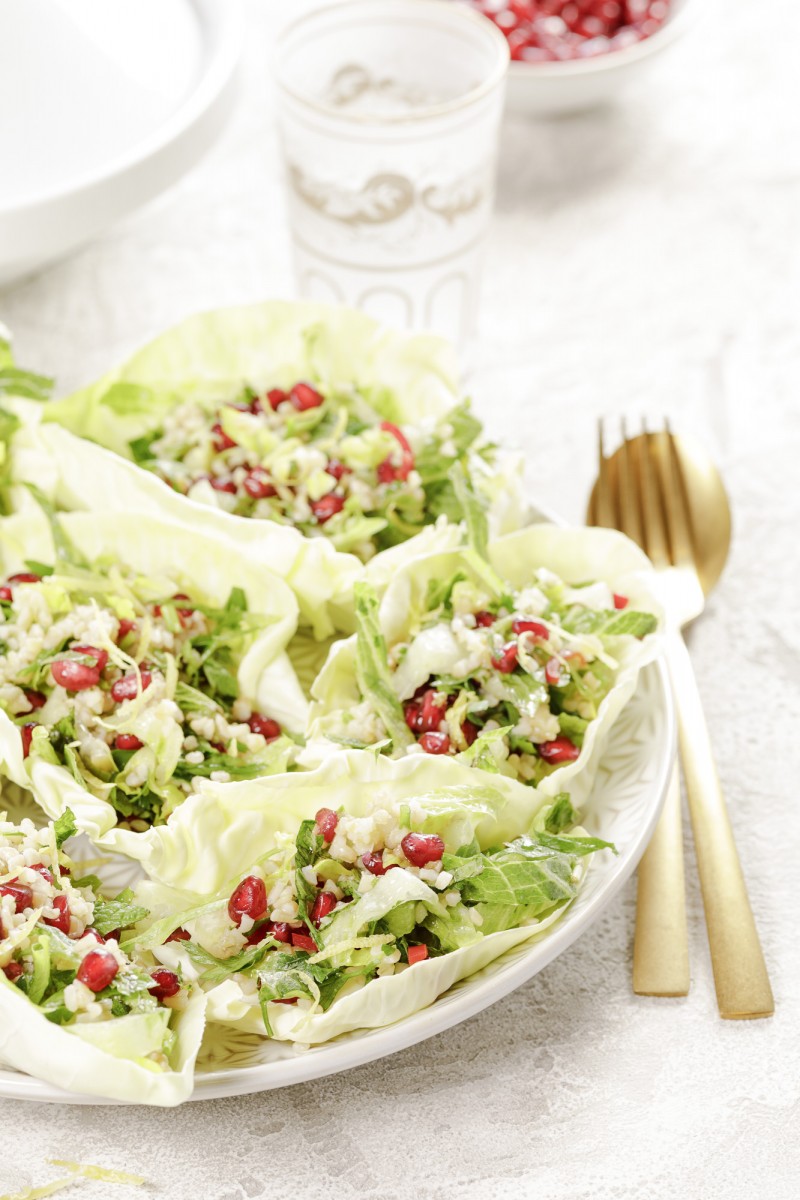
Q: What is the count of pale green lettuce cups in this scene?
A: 5